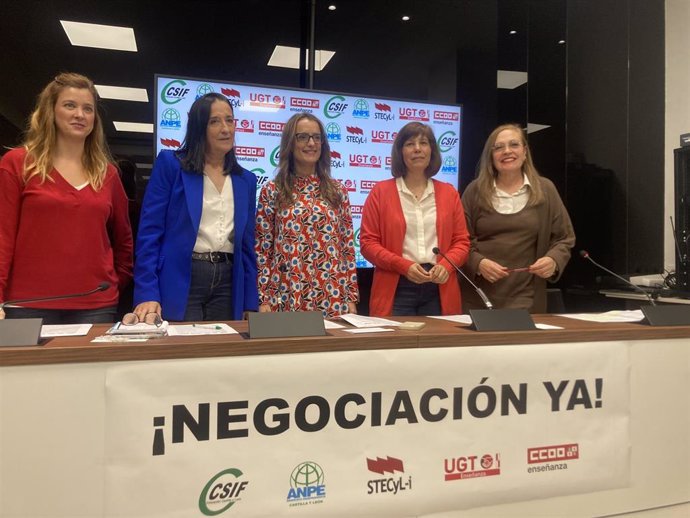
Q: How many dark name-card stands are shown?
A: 4